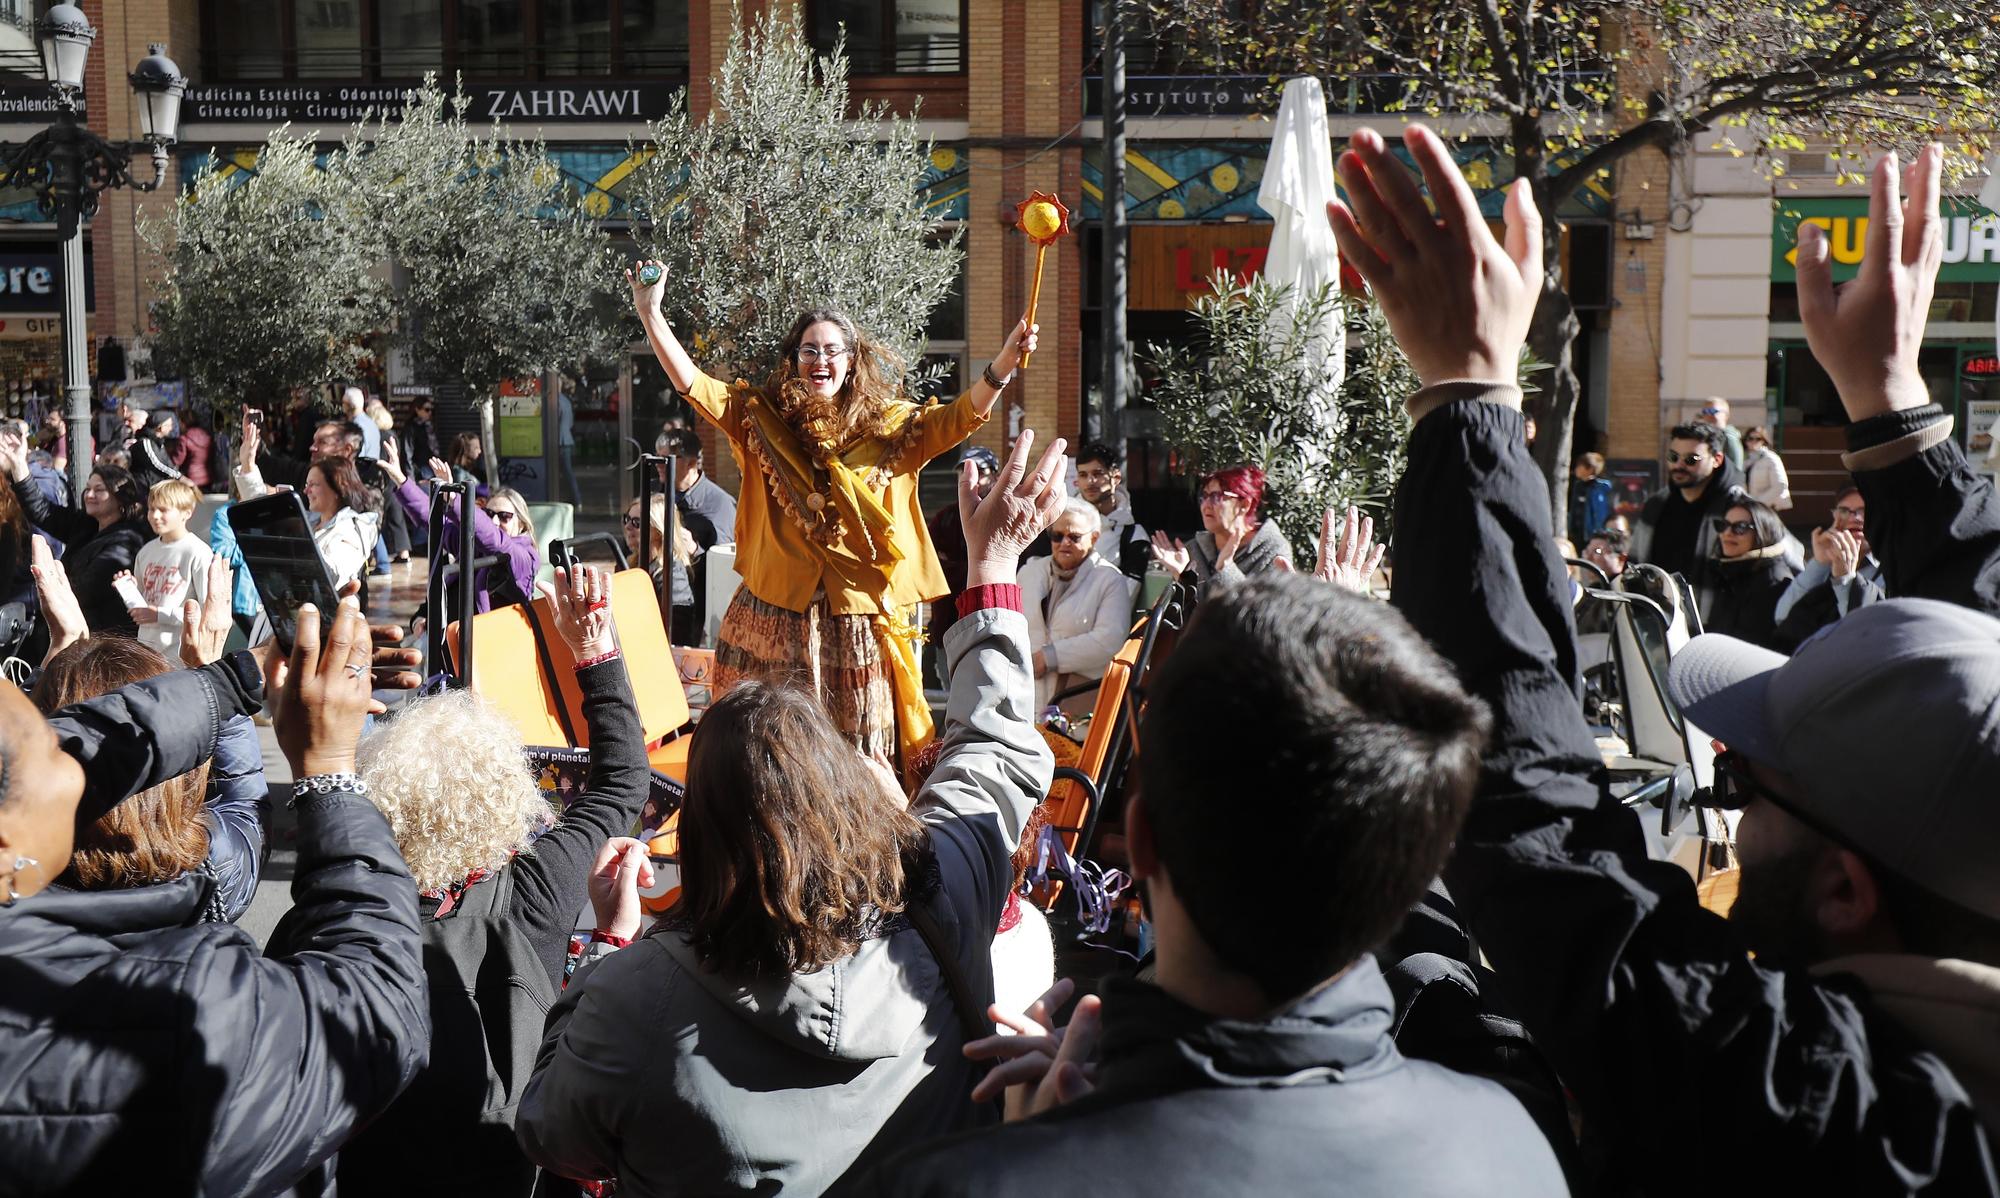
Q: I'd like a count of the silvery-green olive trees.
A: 3